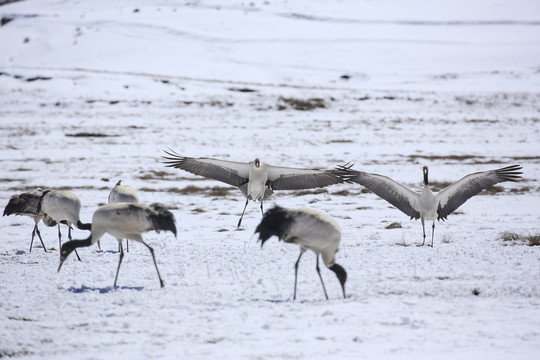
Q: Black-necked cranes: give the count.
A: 7